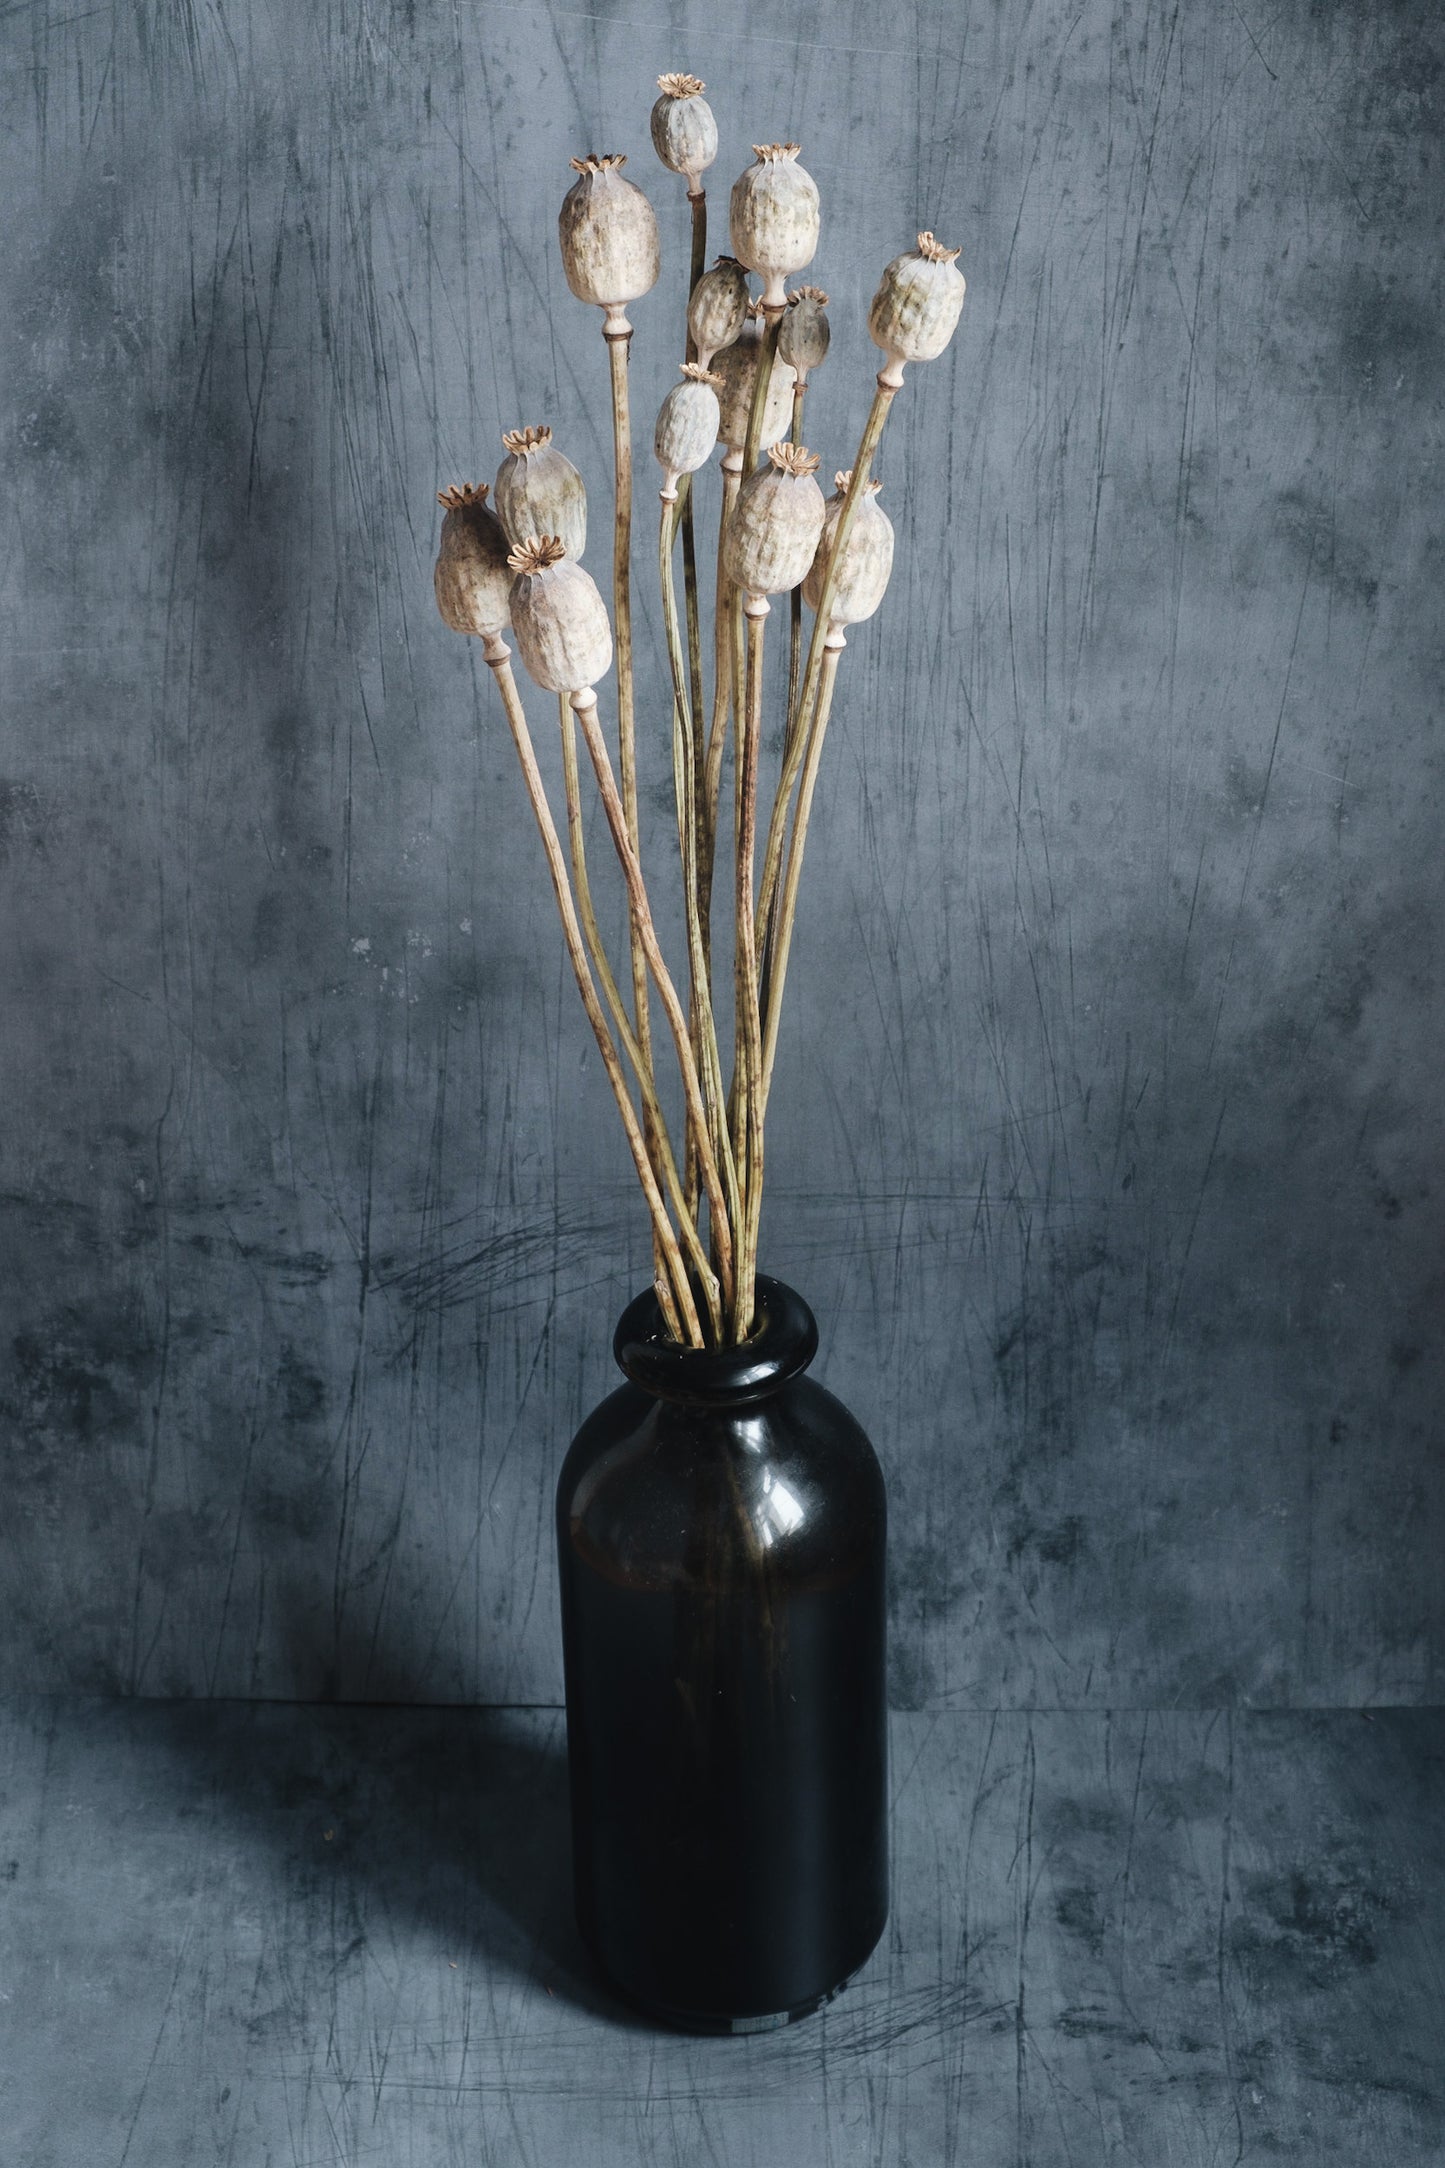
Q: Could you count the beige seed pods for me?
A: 13